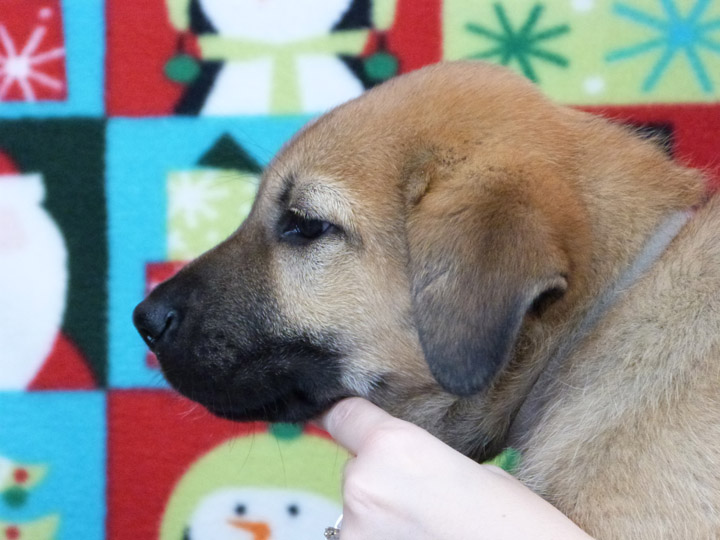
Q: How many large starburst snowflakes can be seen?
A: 3